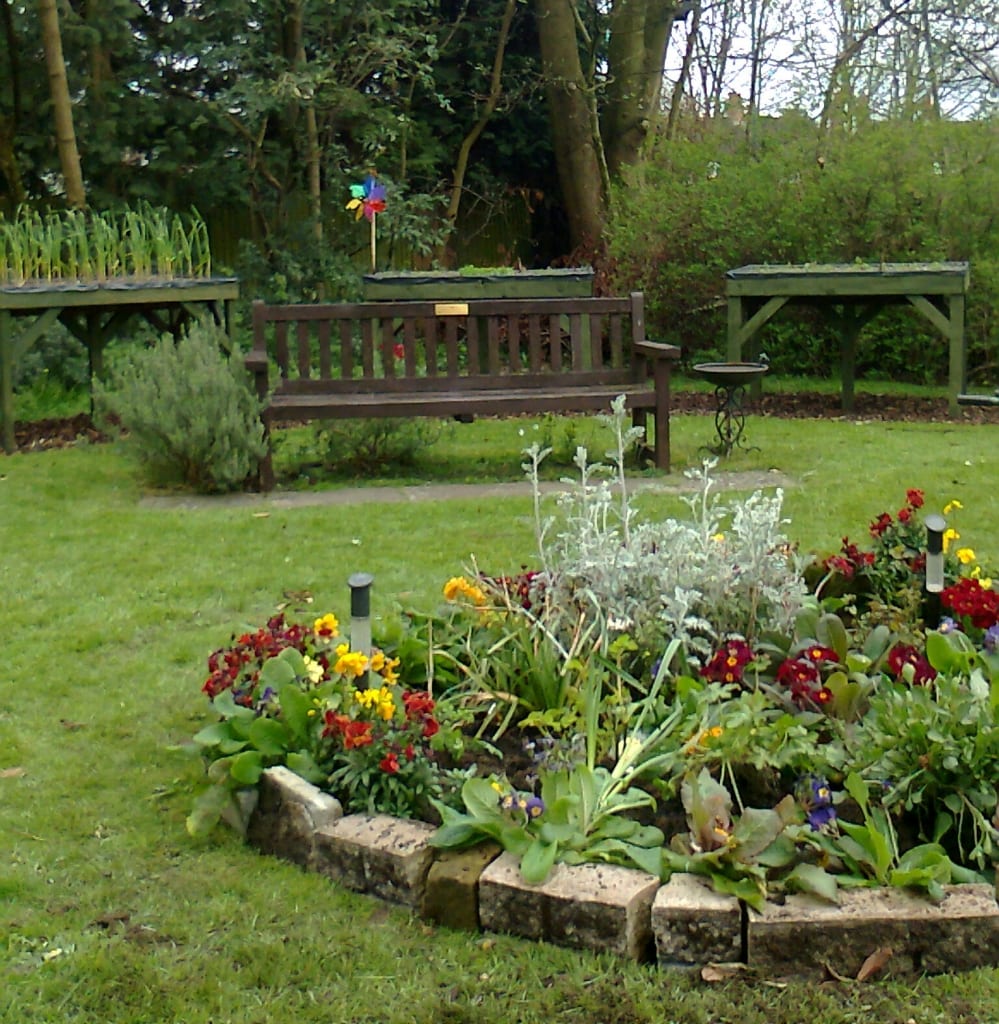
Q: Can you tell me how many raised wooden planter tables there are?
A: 3